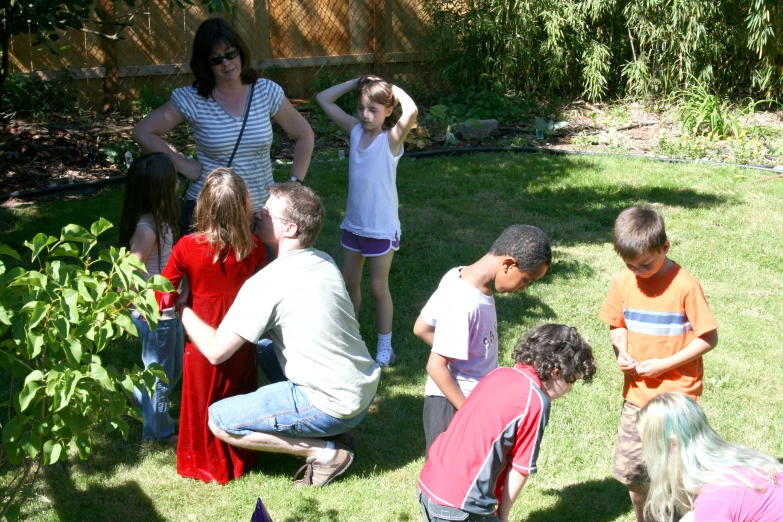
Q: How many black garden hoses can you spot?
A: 1